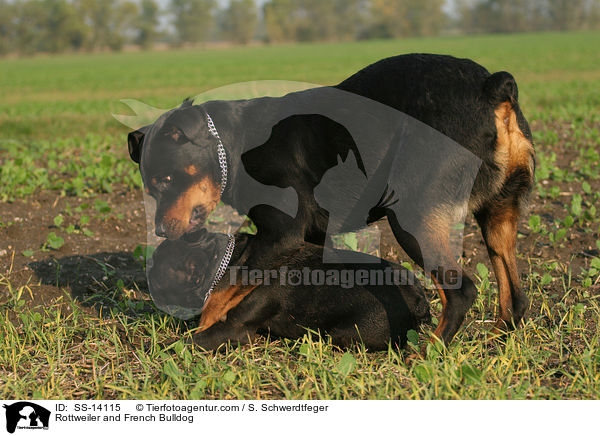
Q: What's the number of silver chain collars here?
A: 2